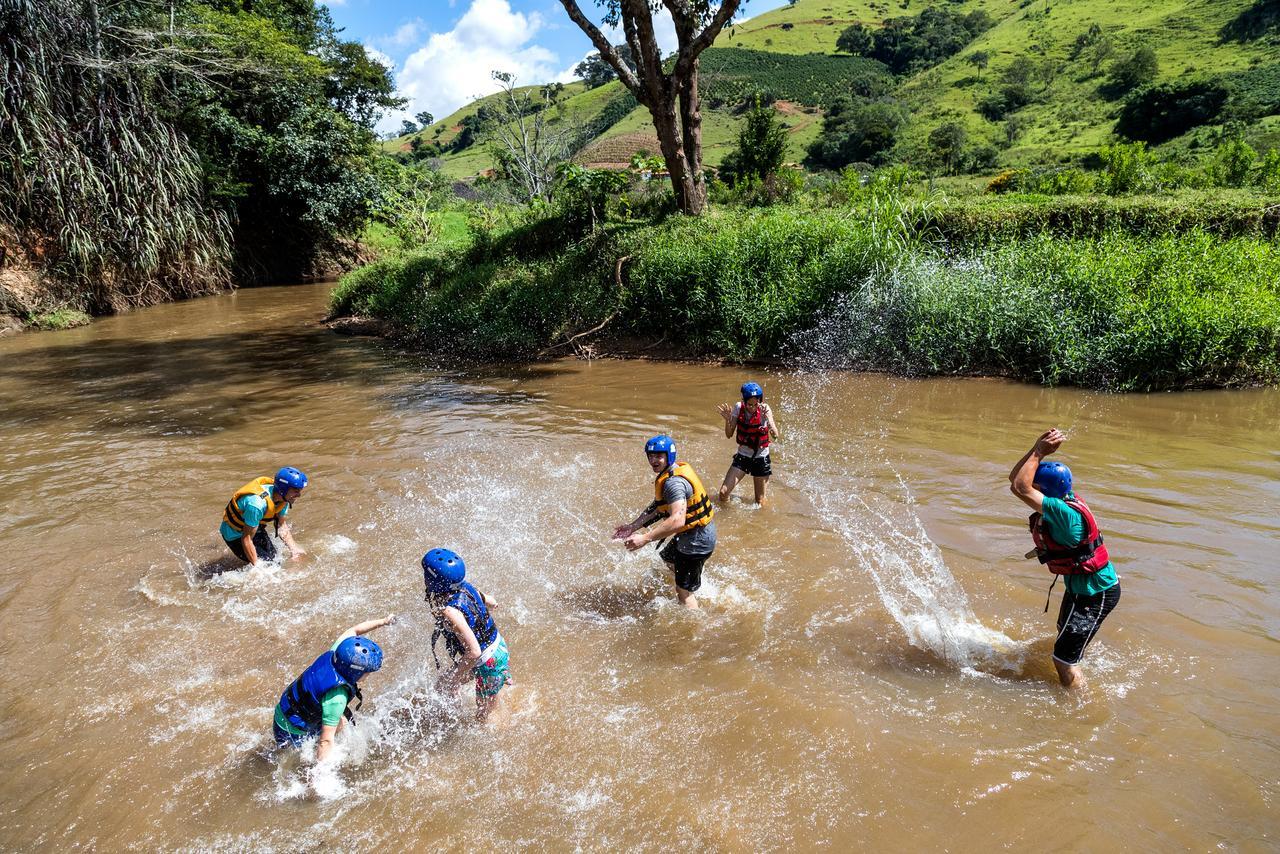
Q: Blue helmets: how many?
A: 6